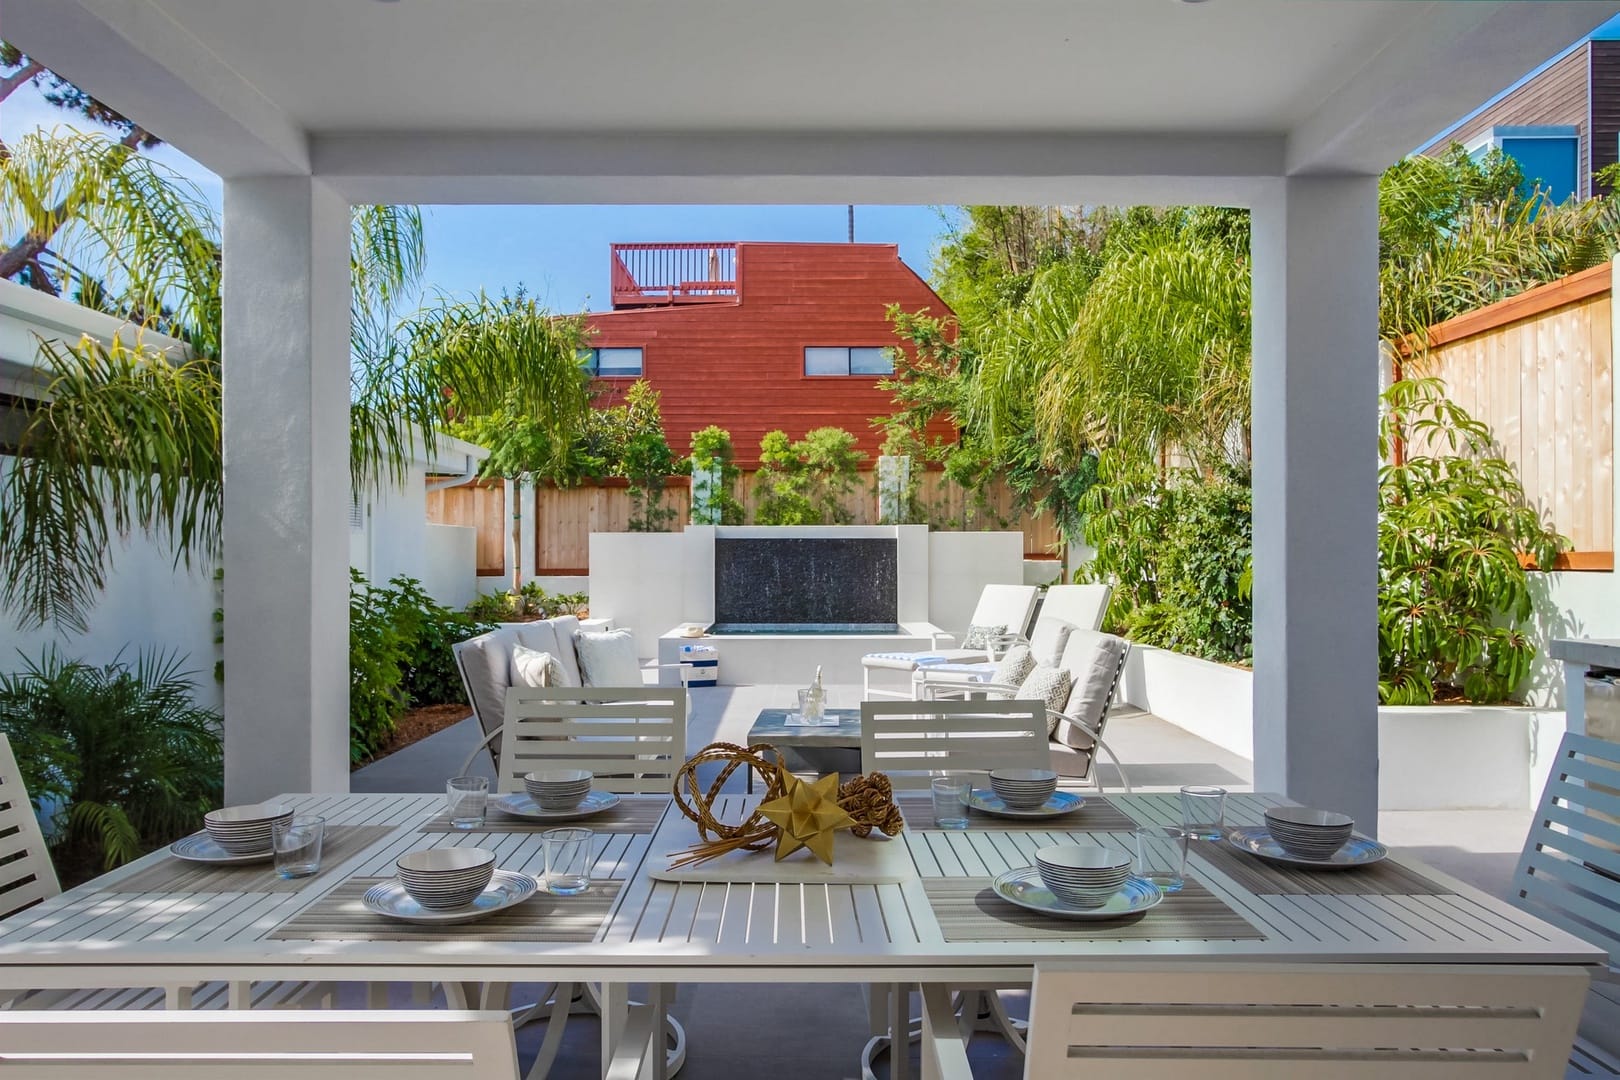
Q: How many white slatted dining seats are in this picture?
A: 6